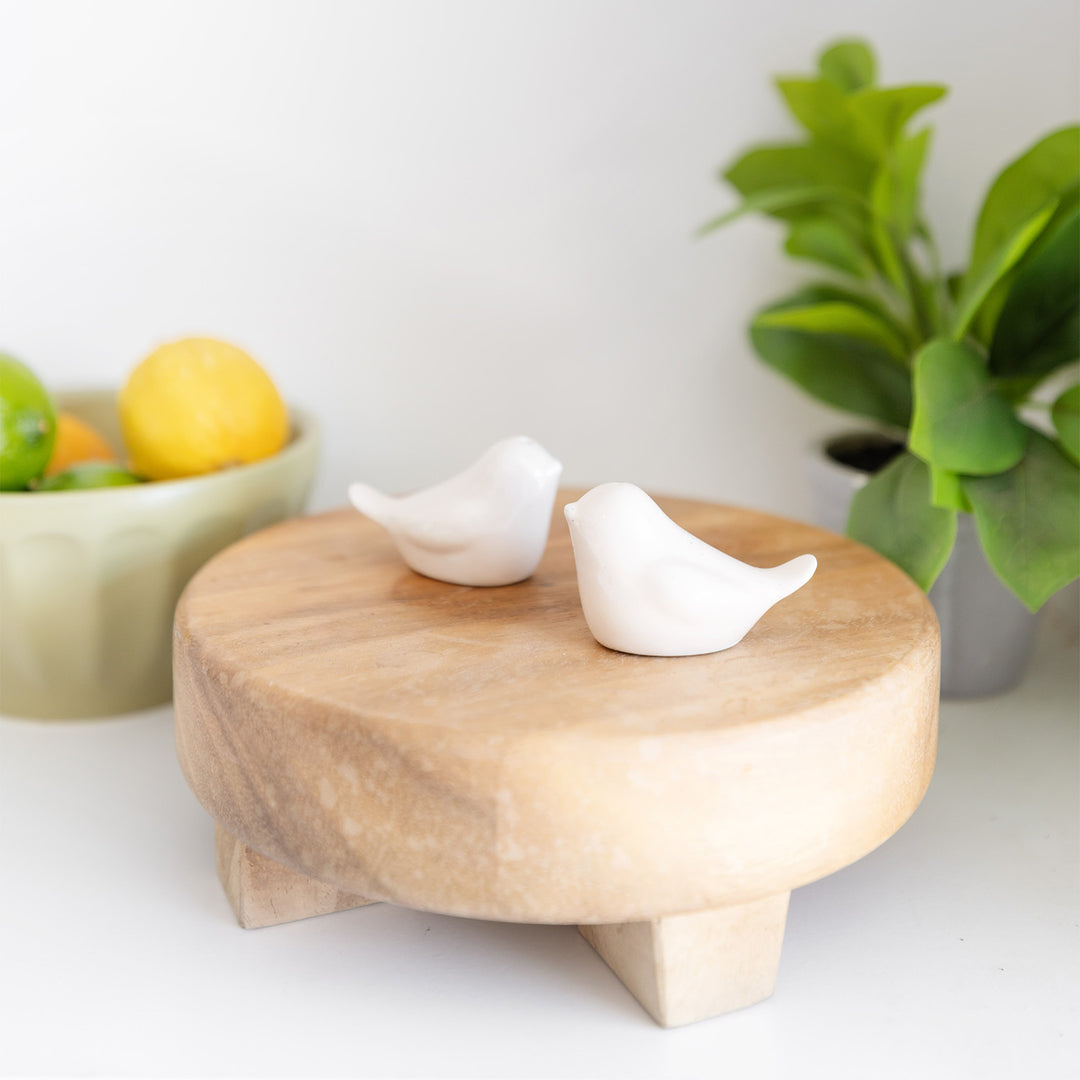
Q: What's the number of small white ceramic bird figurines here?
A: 2